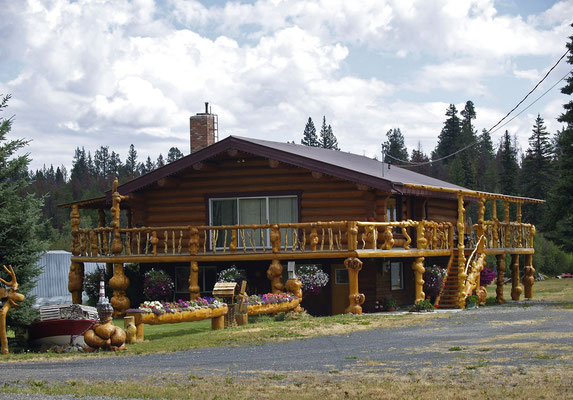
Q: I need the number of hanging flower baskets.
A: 6